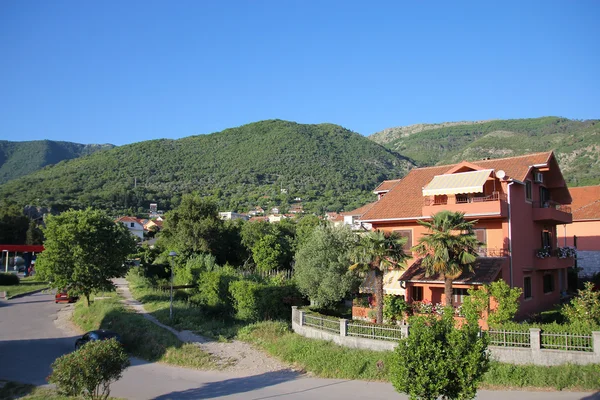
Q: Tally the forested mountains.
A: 3